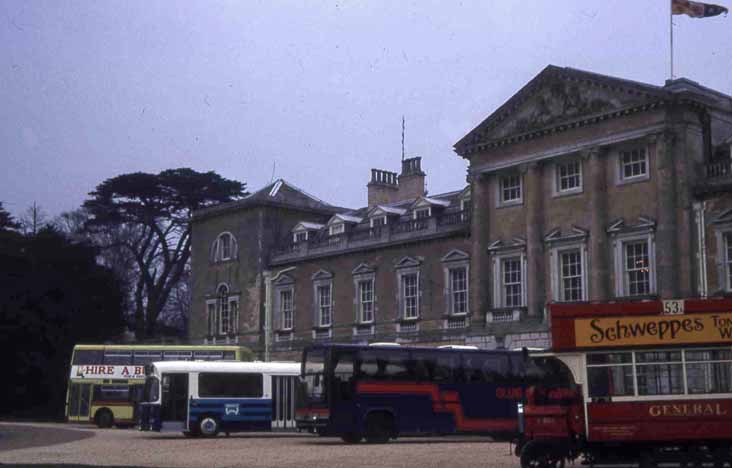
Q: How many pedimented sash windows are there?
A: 9